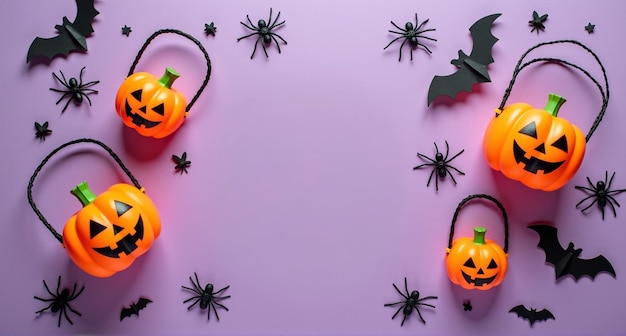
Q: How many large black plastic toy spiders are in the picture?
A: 8